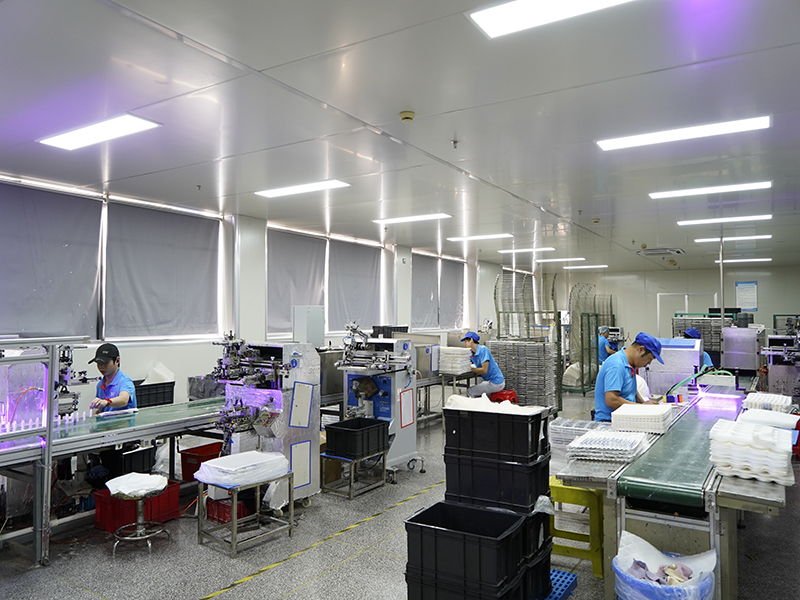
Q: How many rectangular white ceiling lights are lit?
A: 13